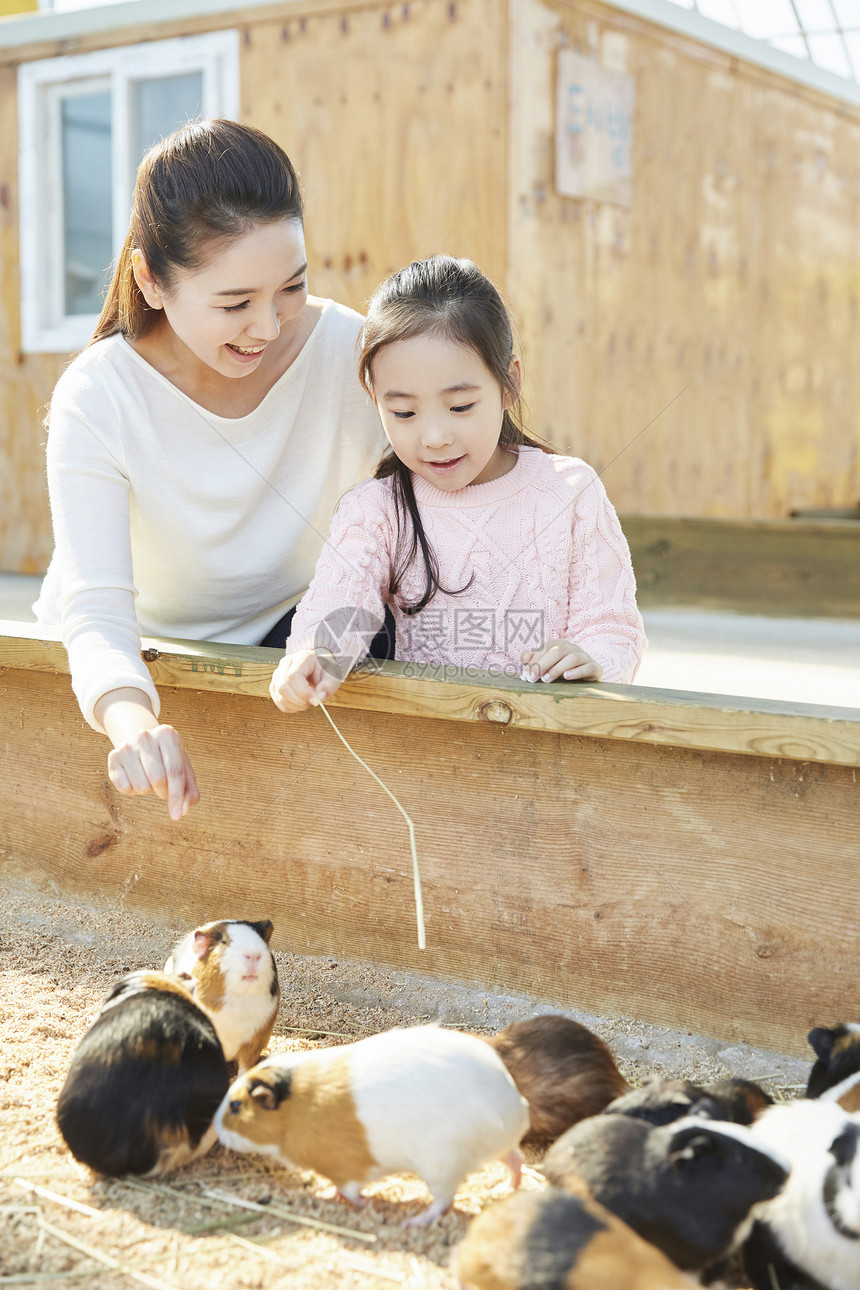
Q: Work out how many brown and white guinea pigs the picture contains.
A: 2